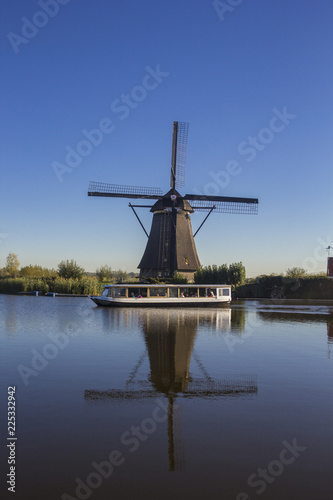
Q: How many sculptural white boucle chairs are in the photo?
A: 0